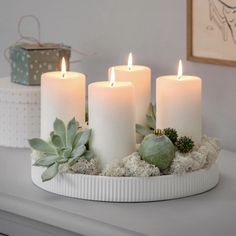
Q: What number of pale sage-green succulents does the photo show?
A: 2